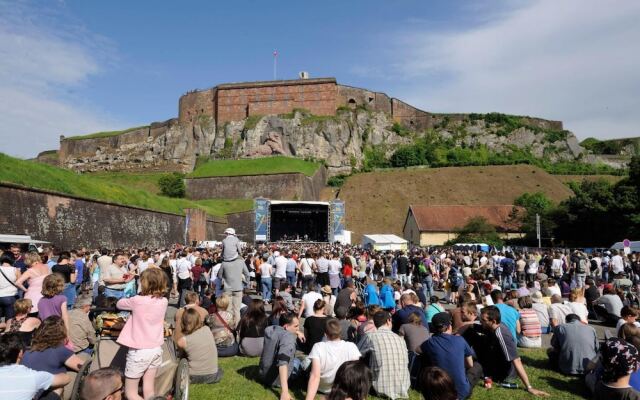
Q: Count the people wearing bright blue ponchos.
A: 2